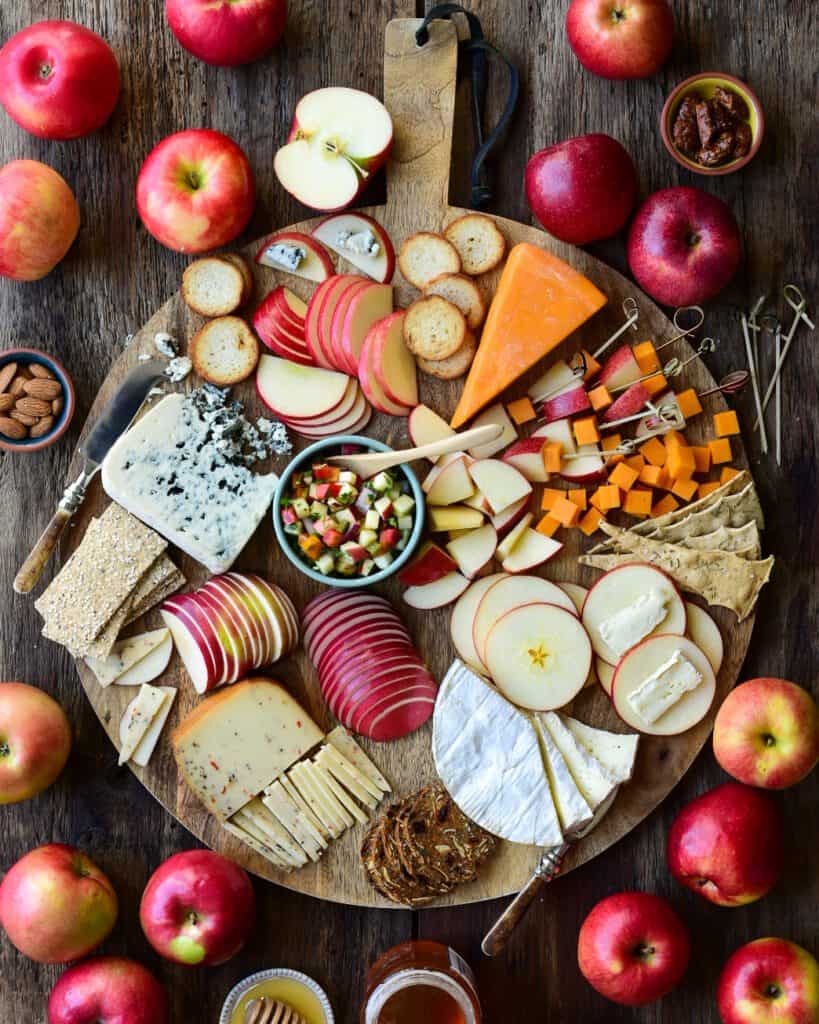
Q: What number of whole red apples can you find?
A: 15